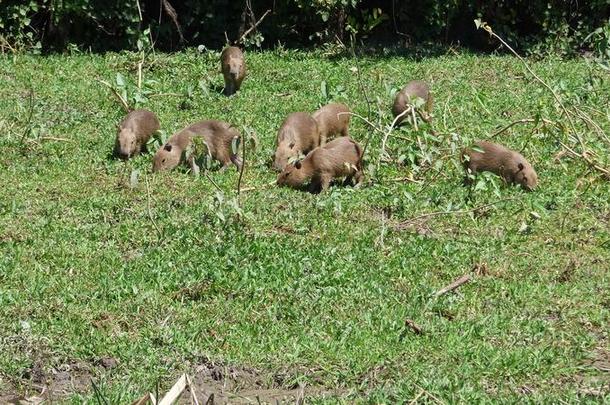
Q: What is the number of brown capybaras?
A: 8